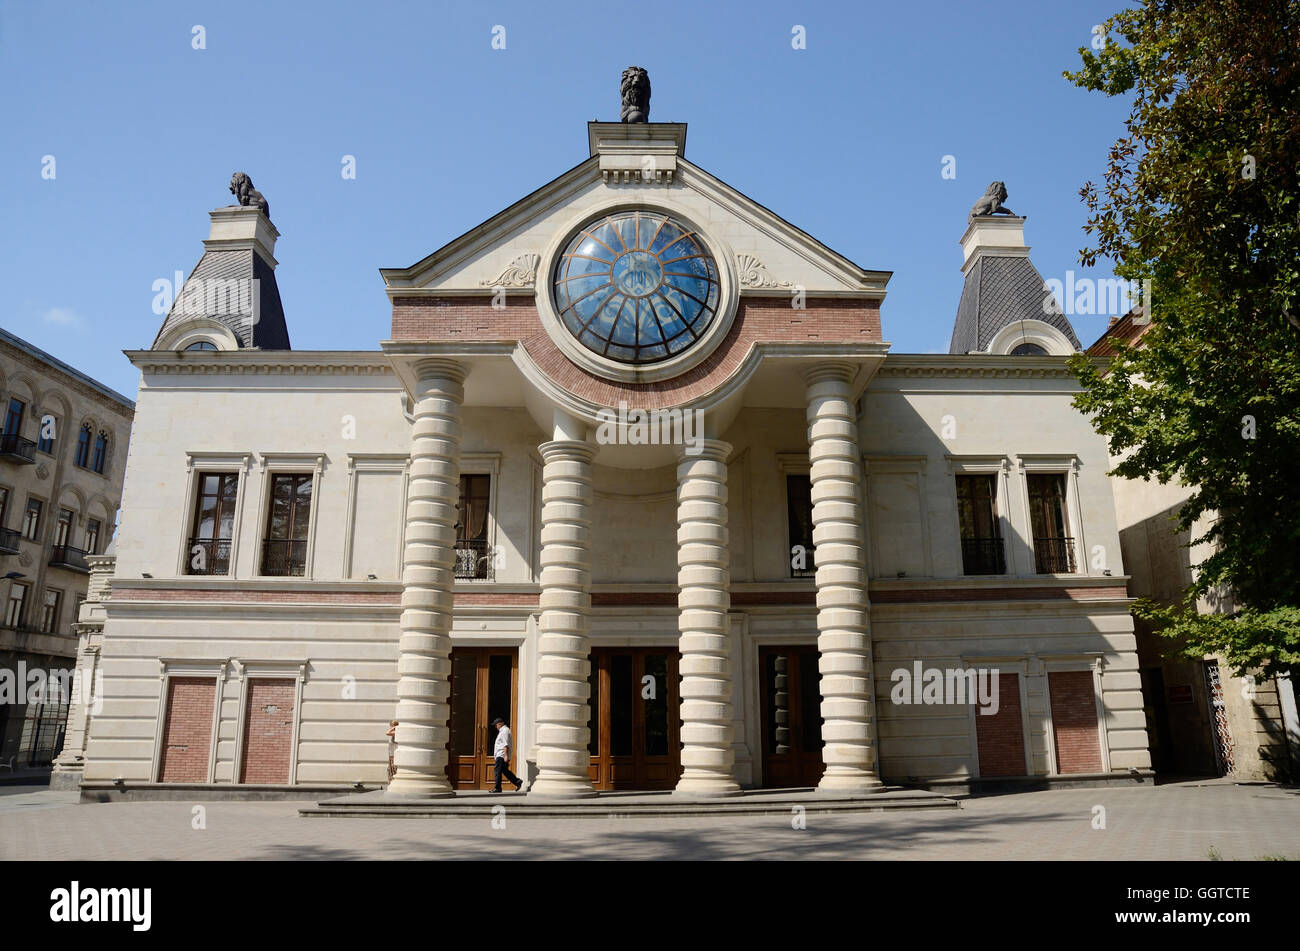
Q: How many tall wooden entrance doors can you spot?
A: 3